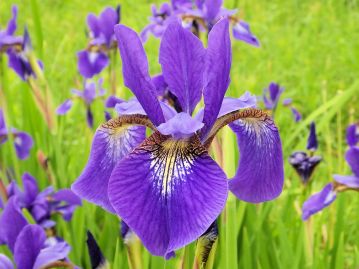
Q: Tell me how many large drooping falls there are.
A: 3